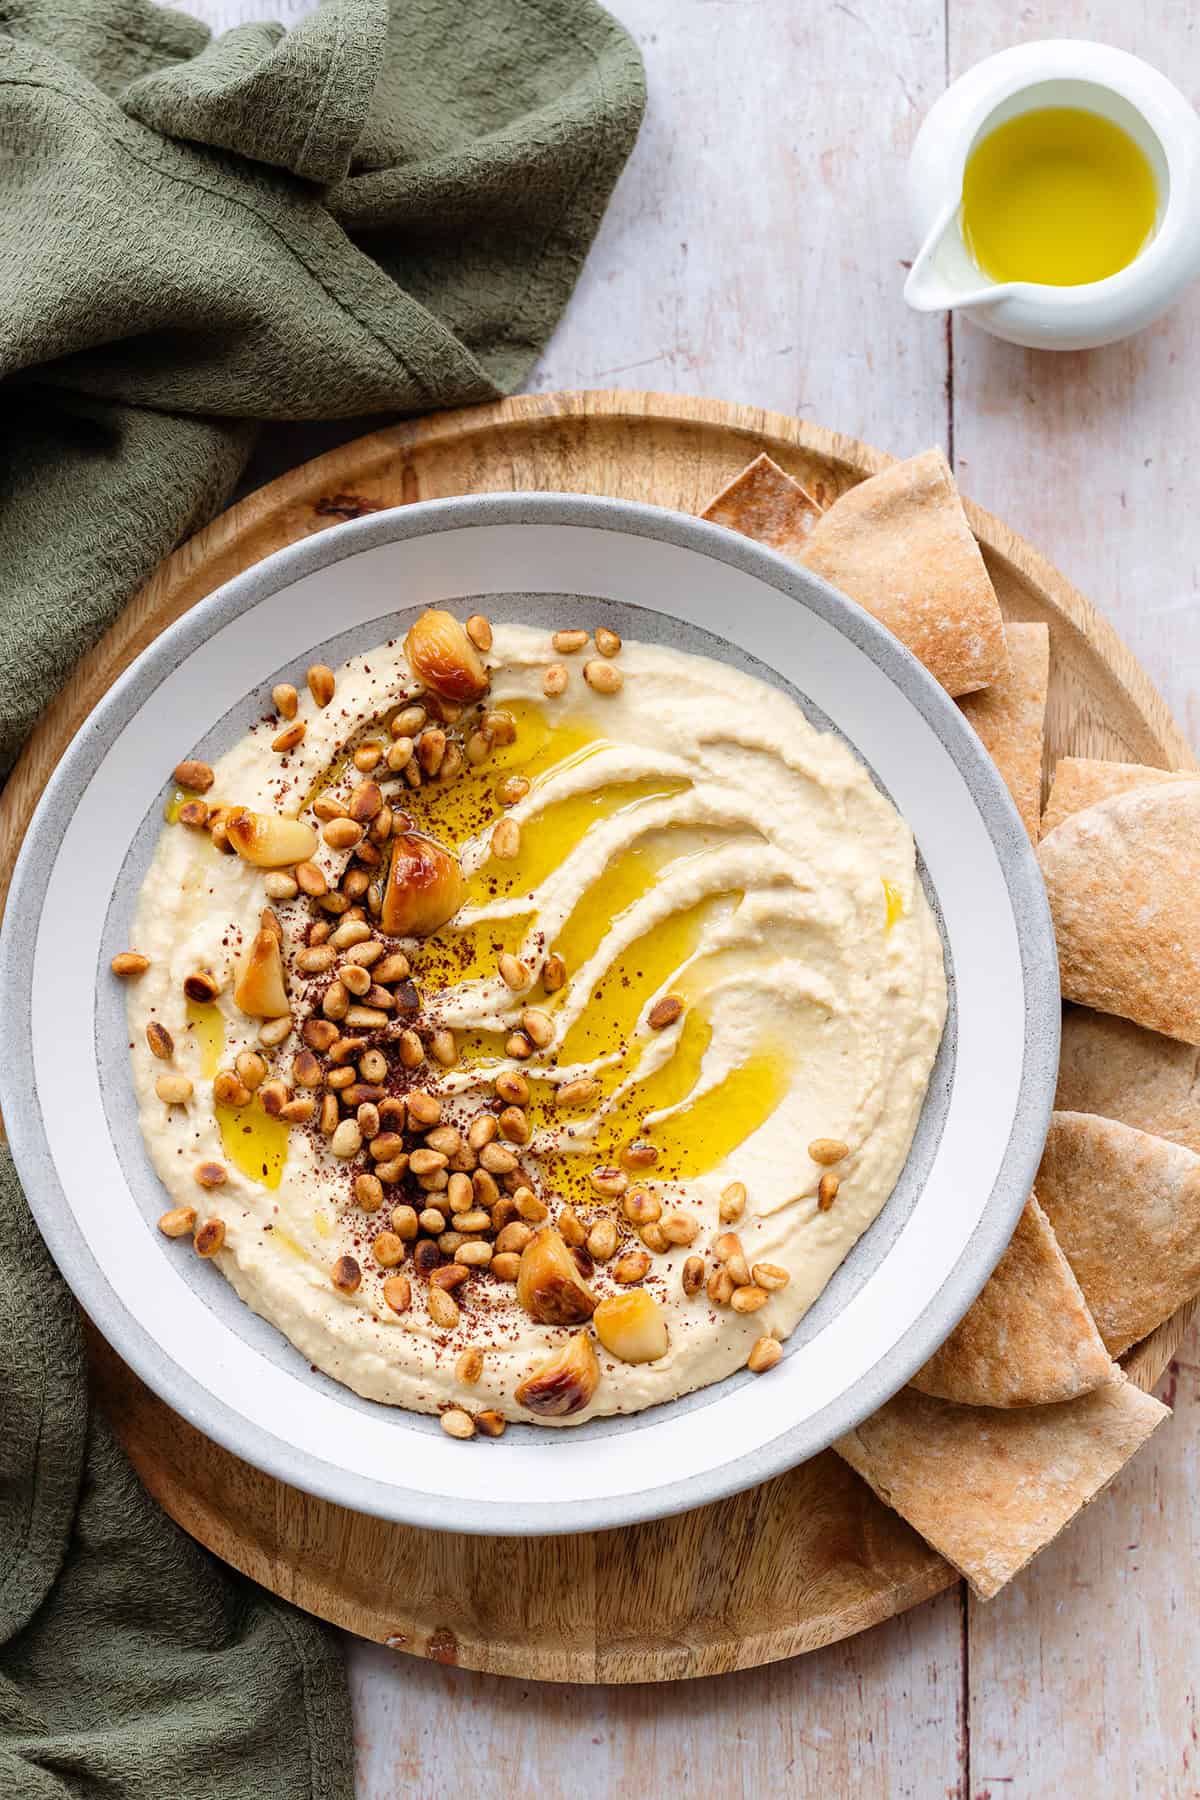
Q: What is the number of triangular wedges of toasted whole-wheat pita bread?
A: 9